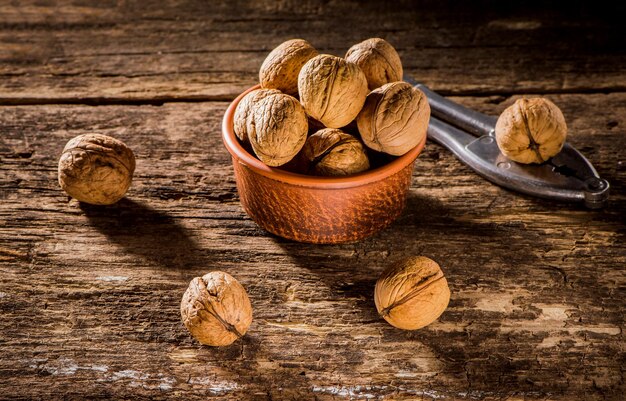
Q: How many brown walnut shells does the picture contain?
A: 11